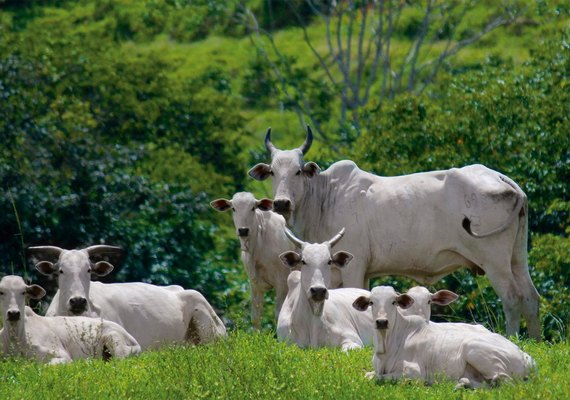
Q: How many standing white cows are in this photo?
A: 2